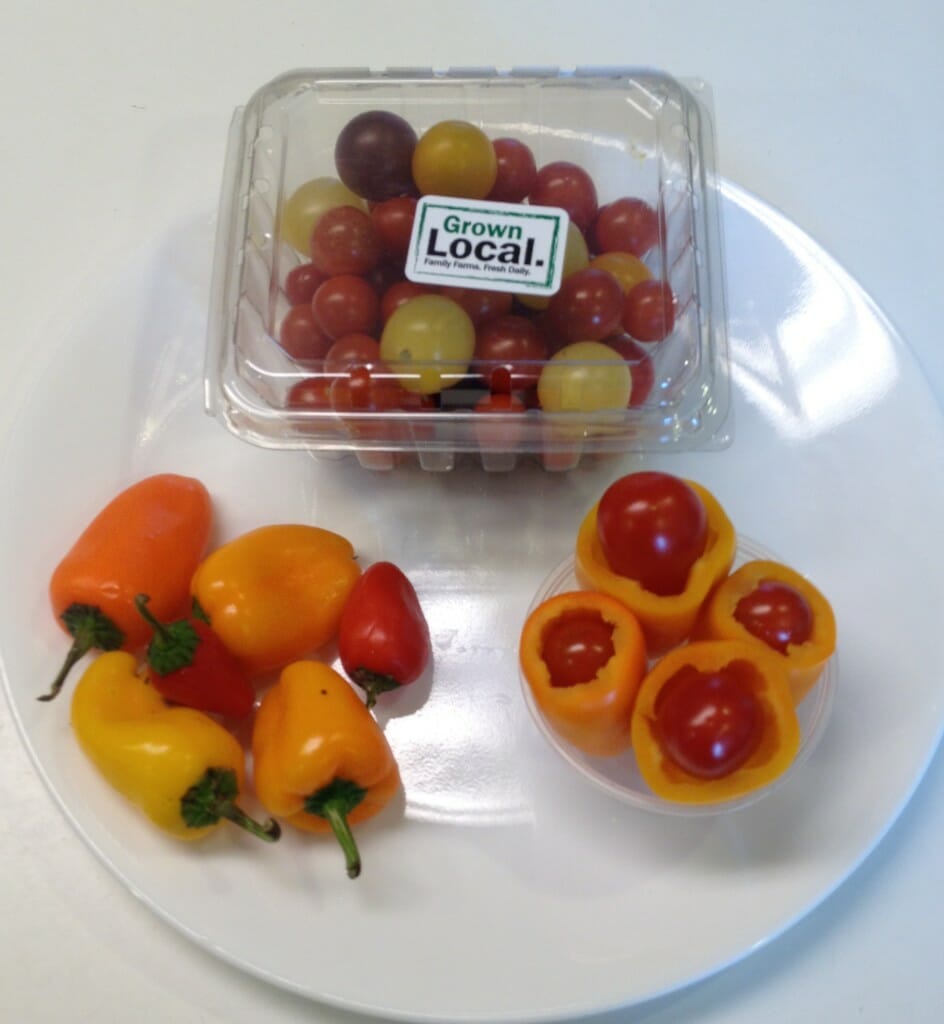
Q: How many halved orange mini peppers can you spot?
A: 4